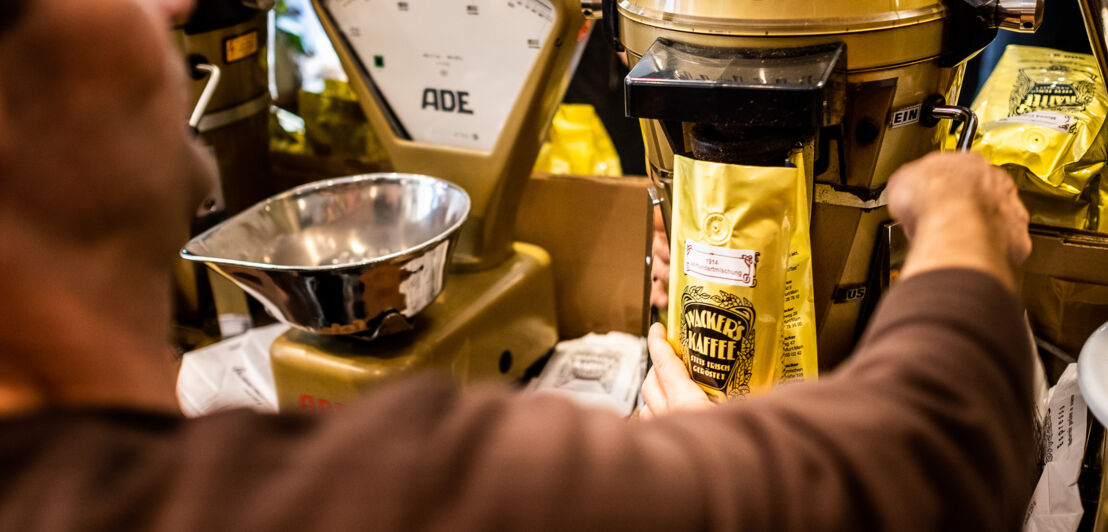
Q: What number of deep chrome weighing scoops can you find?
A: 1